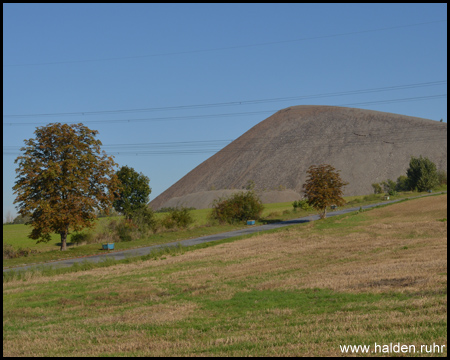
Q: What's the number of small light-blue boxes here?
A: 2